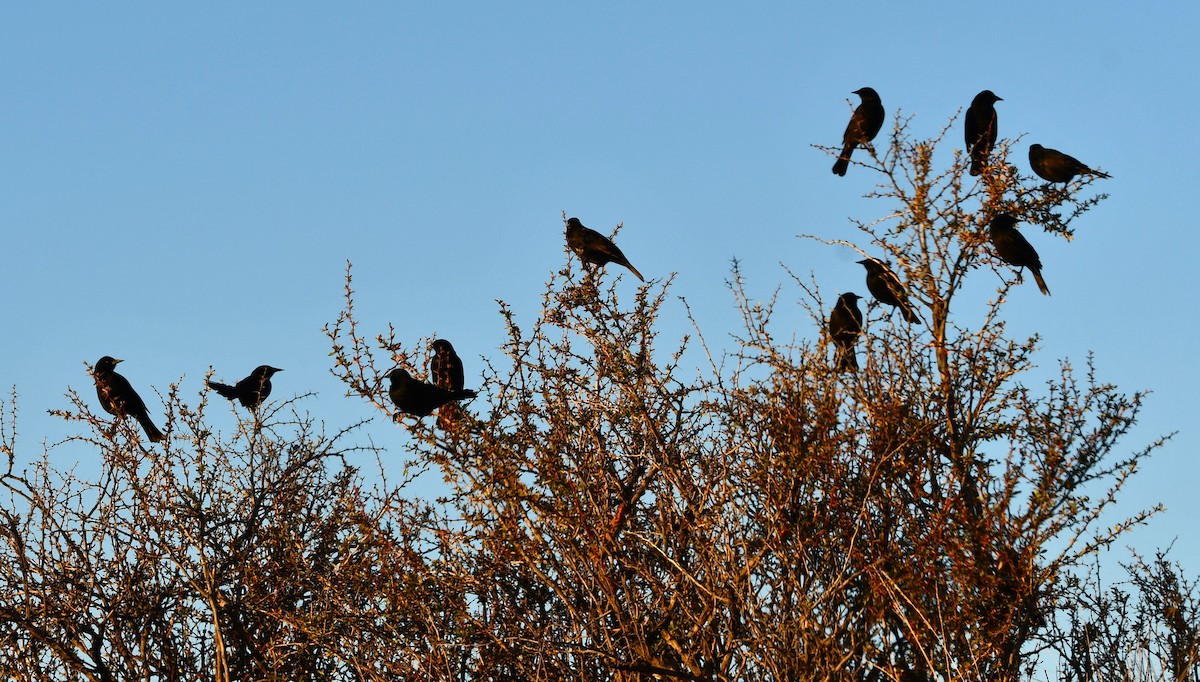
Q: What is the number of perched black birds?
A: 11